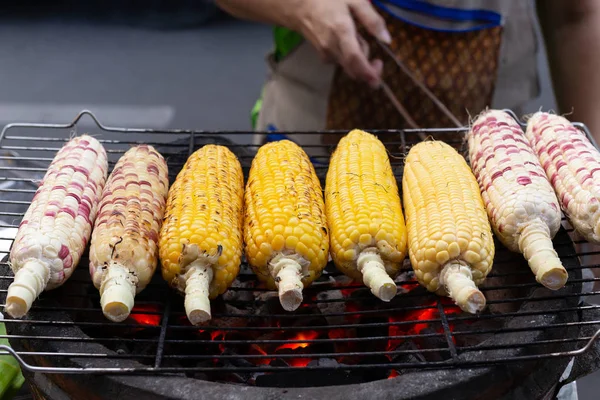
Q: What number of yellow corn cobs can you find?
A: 4